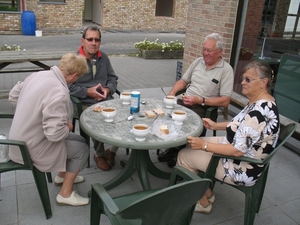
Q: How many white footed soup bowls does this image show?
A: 5